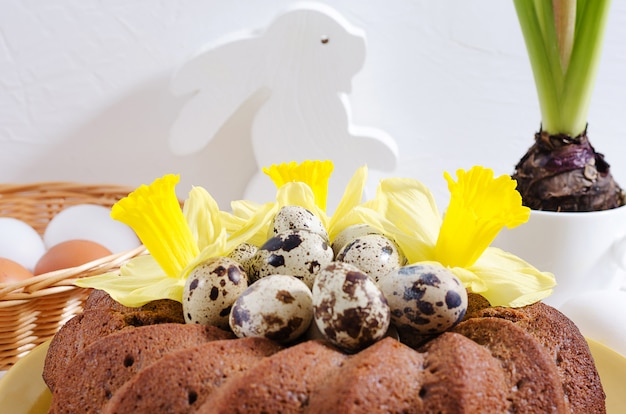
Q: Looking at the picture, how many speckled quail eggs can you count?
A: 9